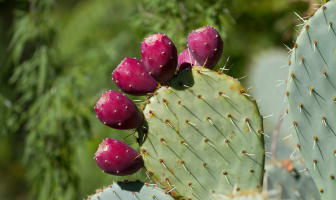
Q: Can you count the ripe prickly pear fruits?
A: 6